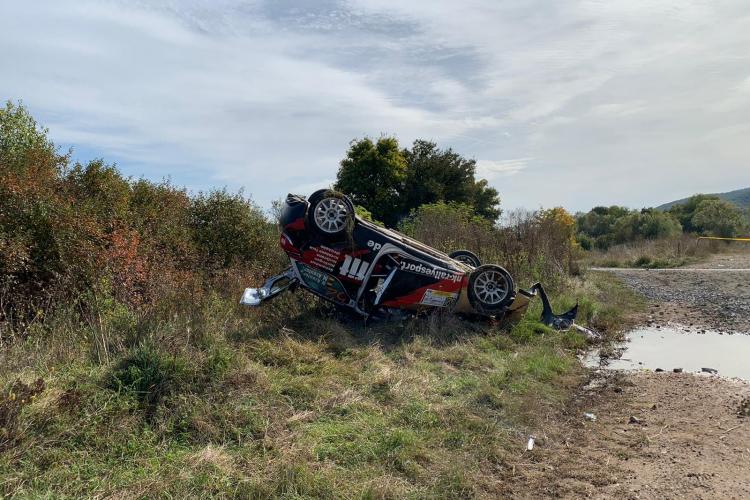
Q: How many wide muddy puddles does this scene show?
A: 1